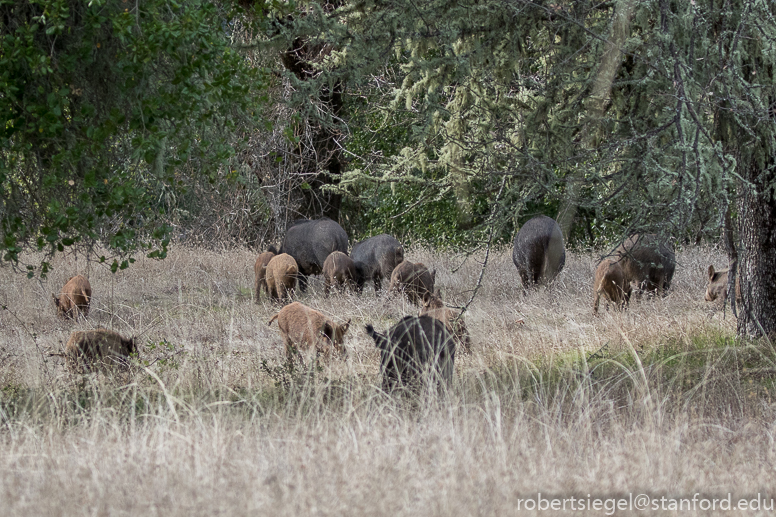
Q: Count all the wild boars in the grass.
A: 15